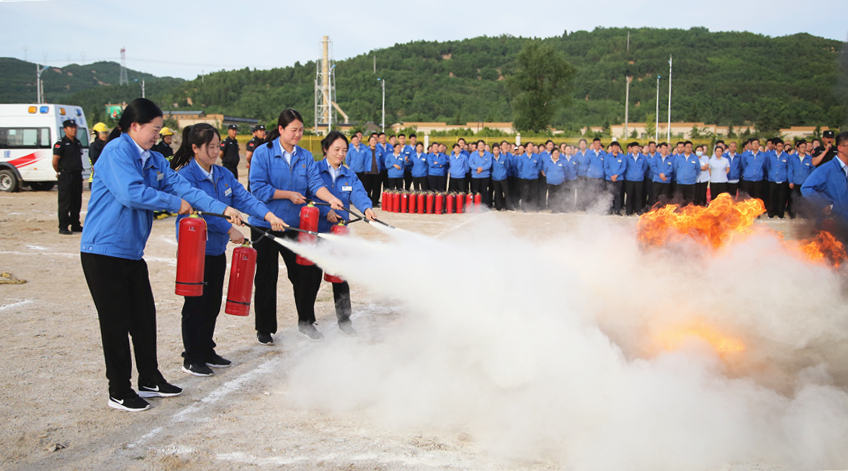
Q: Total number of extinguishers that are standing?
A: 12